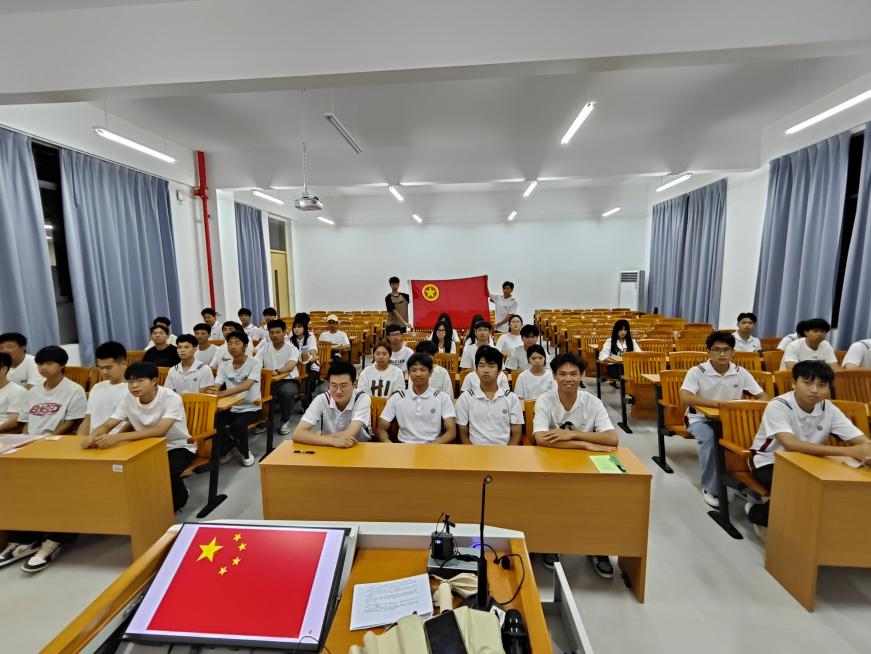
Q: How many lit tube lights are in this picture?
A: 11